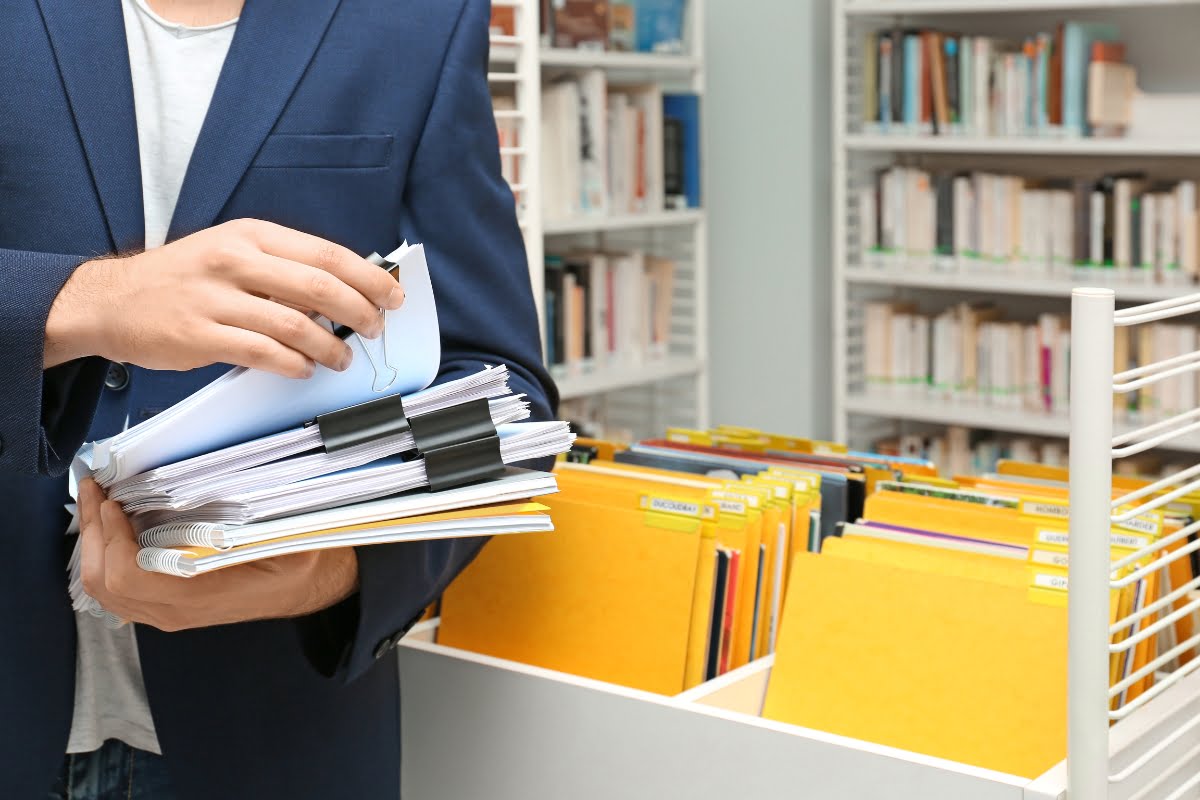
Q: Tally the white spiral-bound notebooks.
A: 2